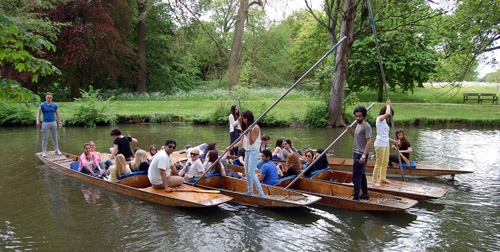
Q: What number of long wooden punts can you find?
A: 5